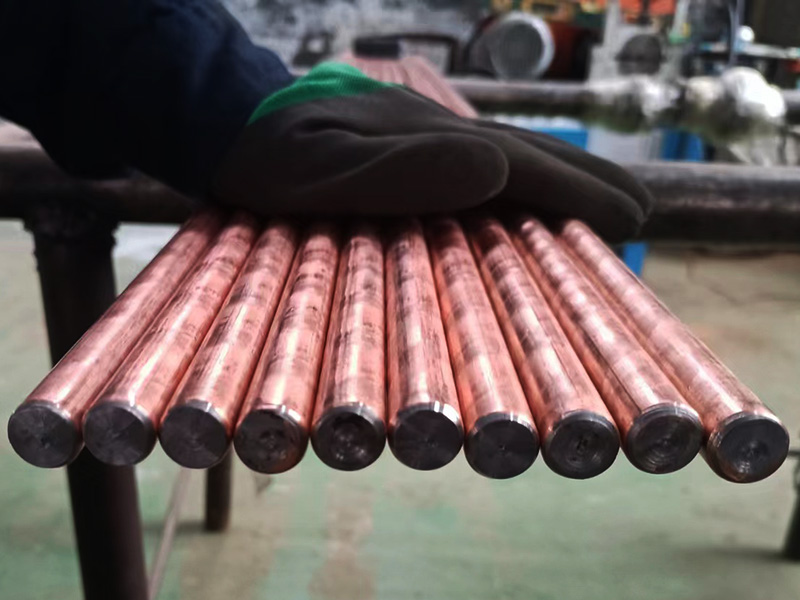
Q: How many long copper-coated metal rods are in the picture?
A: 10